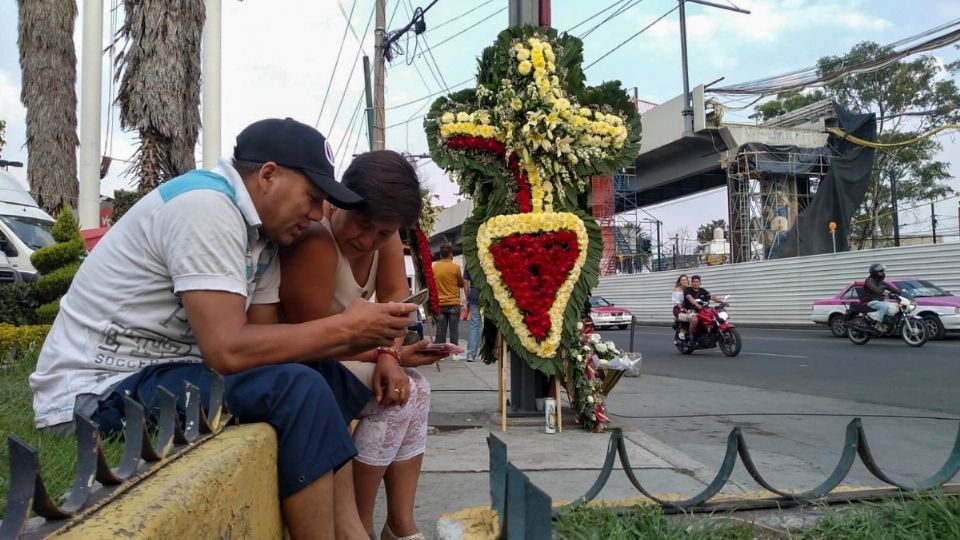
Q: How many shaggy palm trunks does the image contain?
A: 2